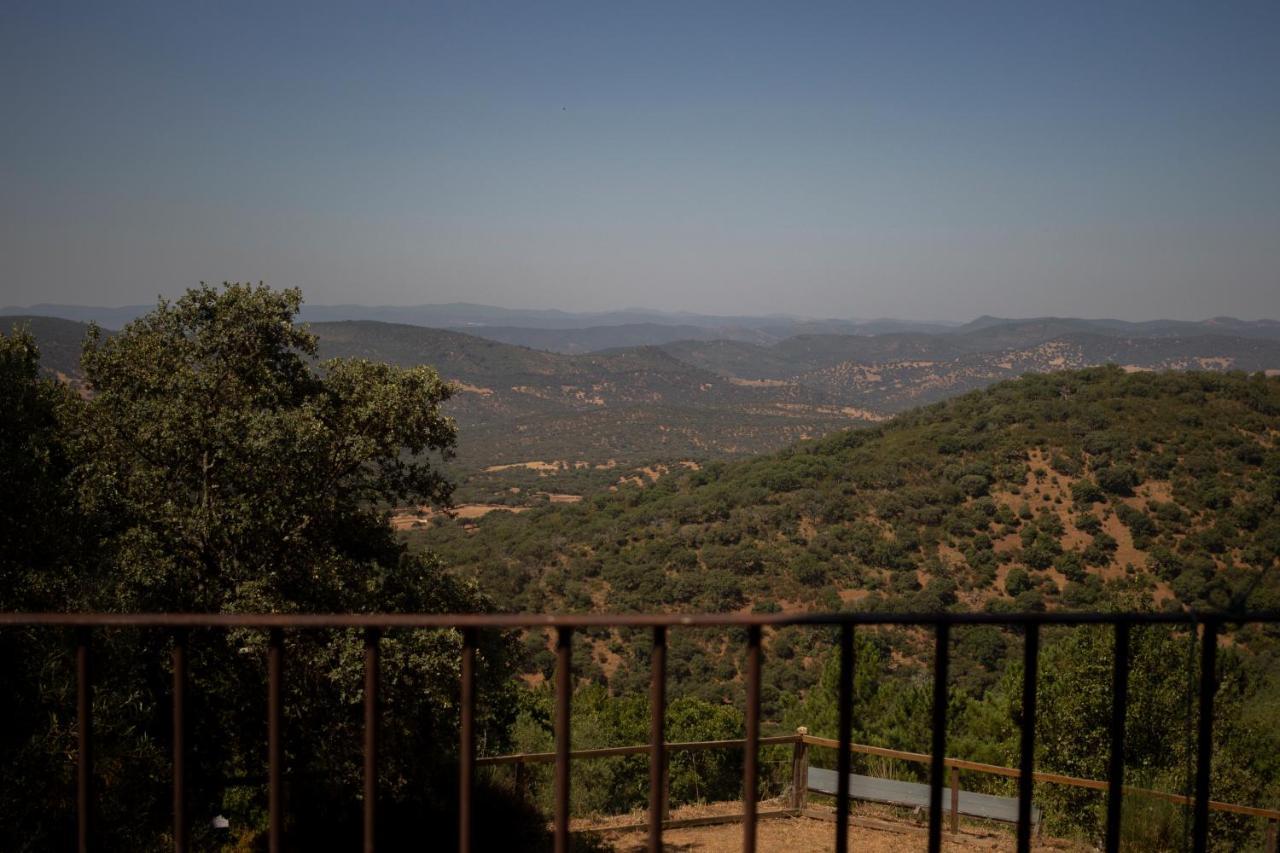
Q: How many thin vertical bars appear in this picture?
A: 13